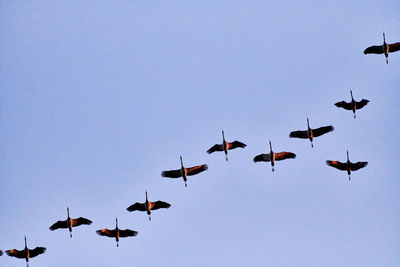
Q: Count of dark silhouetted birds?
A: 11